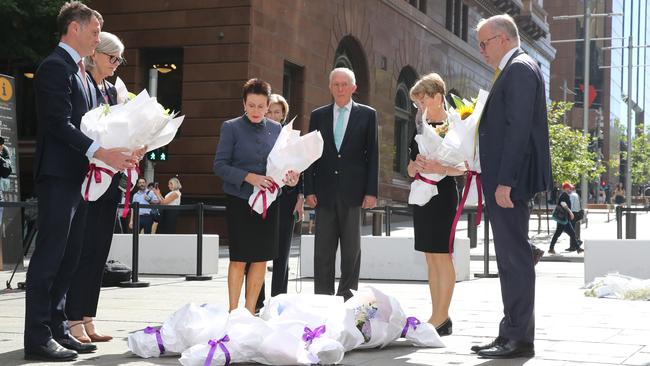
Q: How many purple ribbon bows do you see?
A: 4